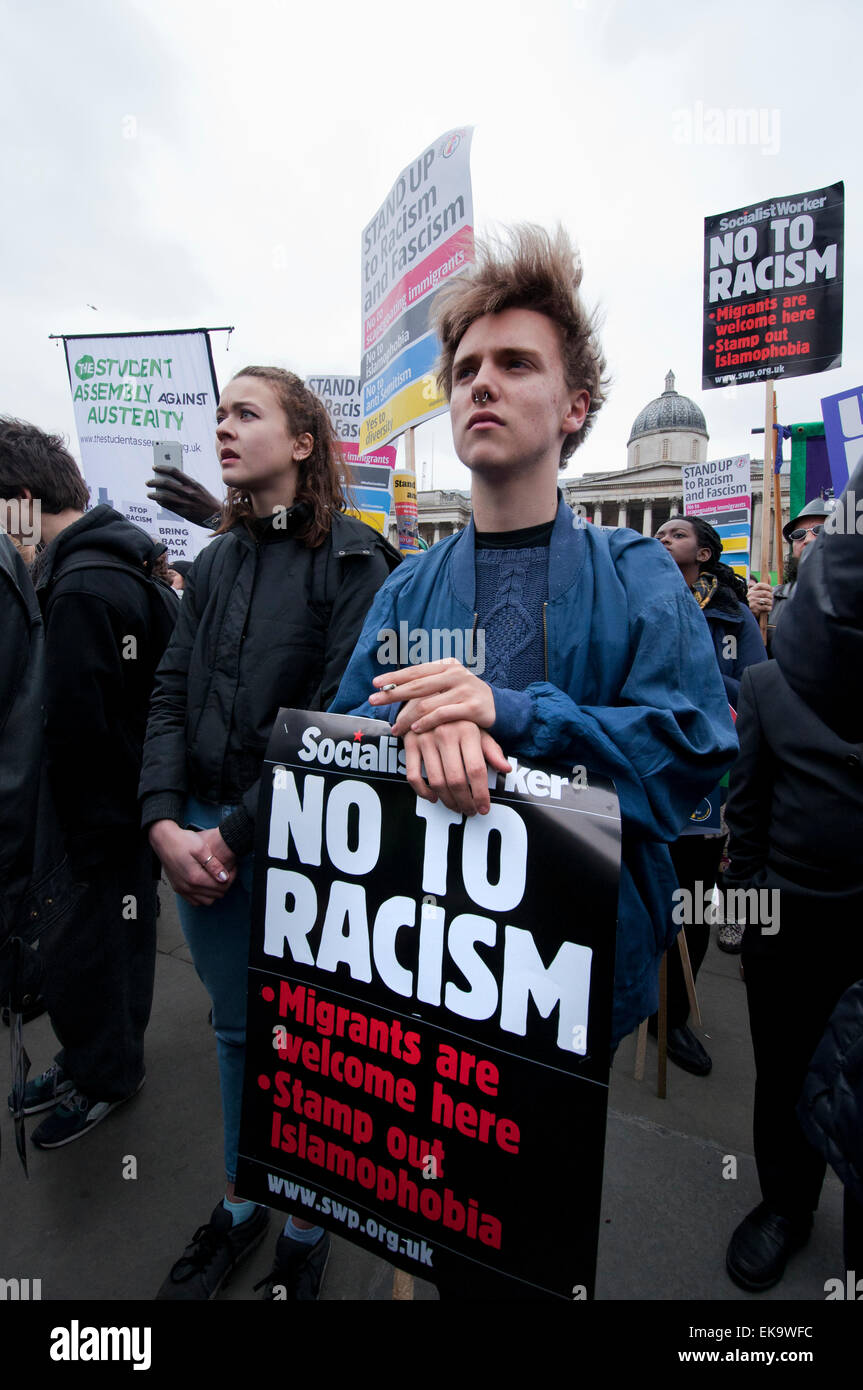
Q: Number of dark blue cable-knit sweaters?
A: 1